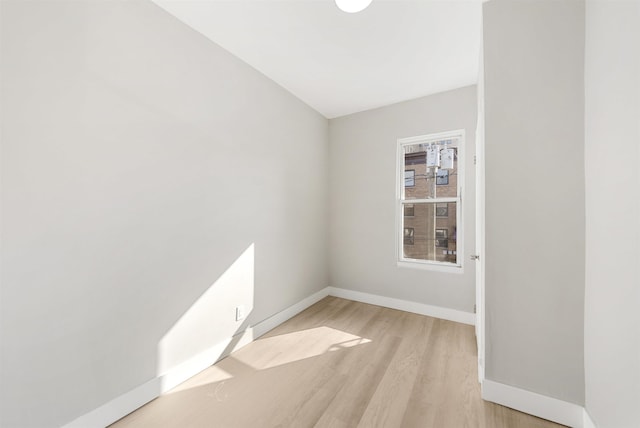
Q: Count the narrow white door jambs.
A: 1